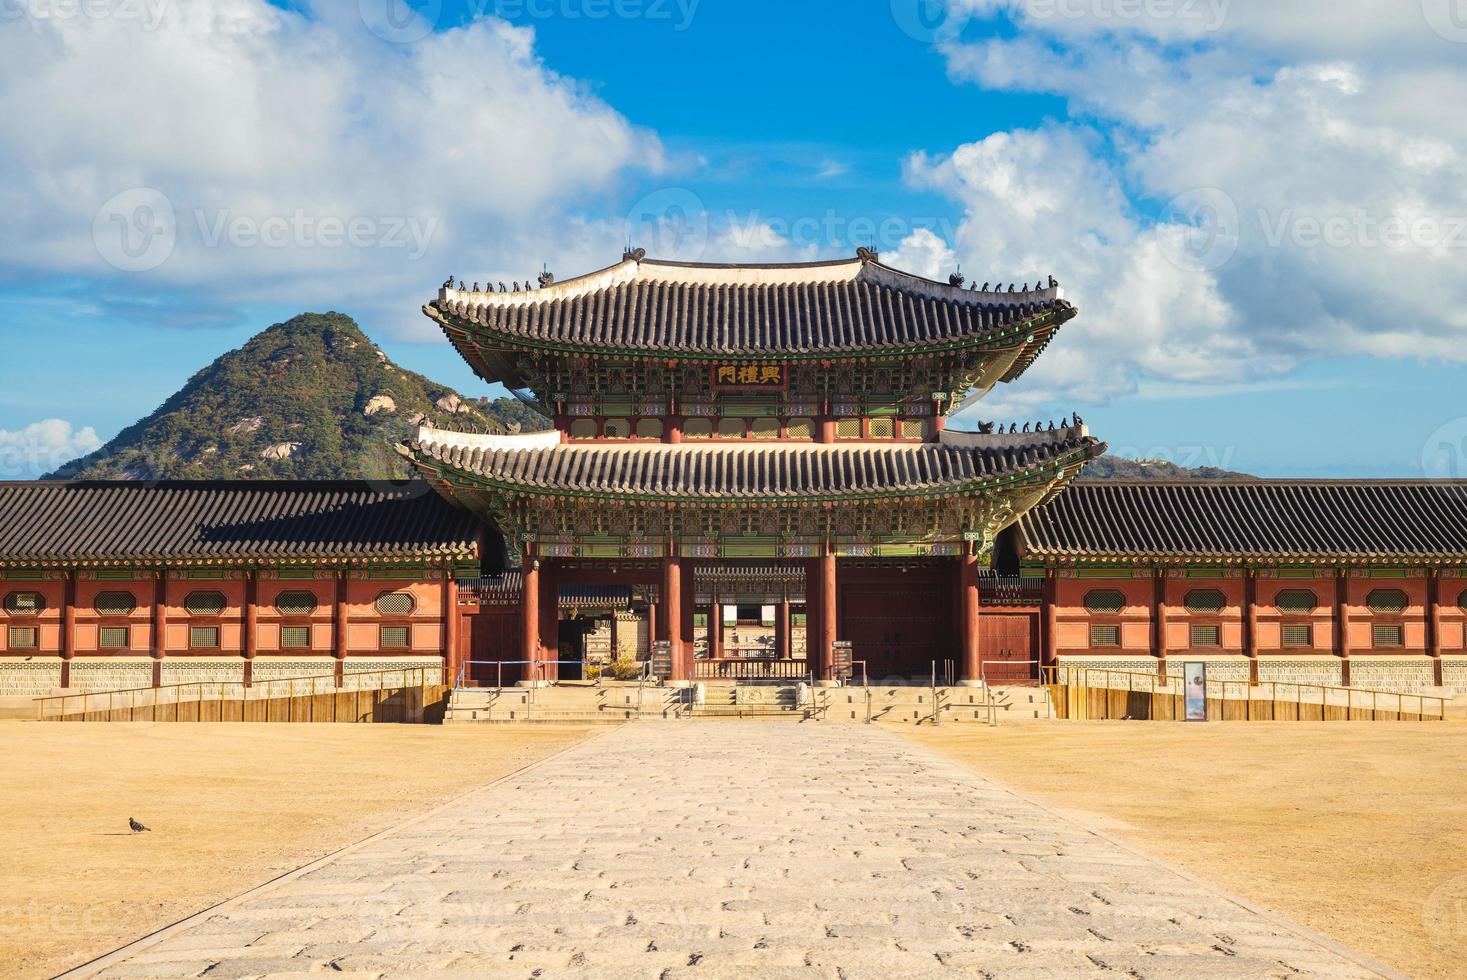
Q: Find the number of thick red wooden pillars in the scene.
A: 4